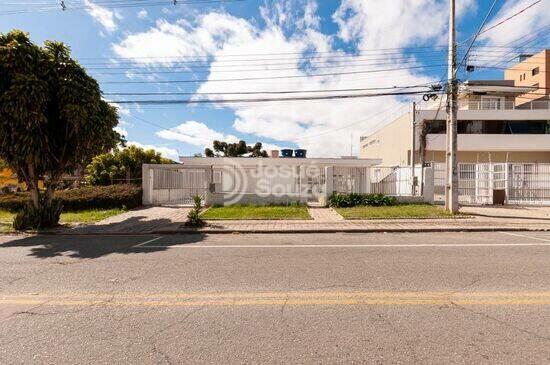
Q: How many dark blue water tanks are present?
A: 2